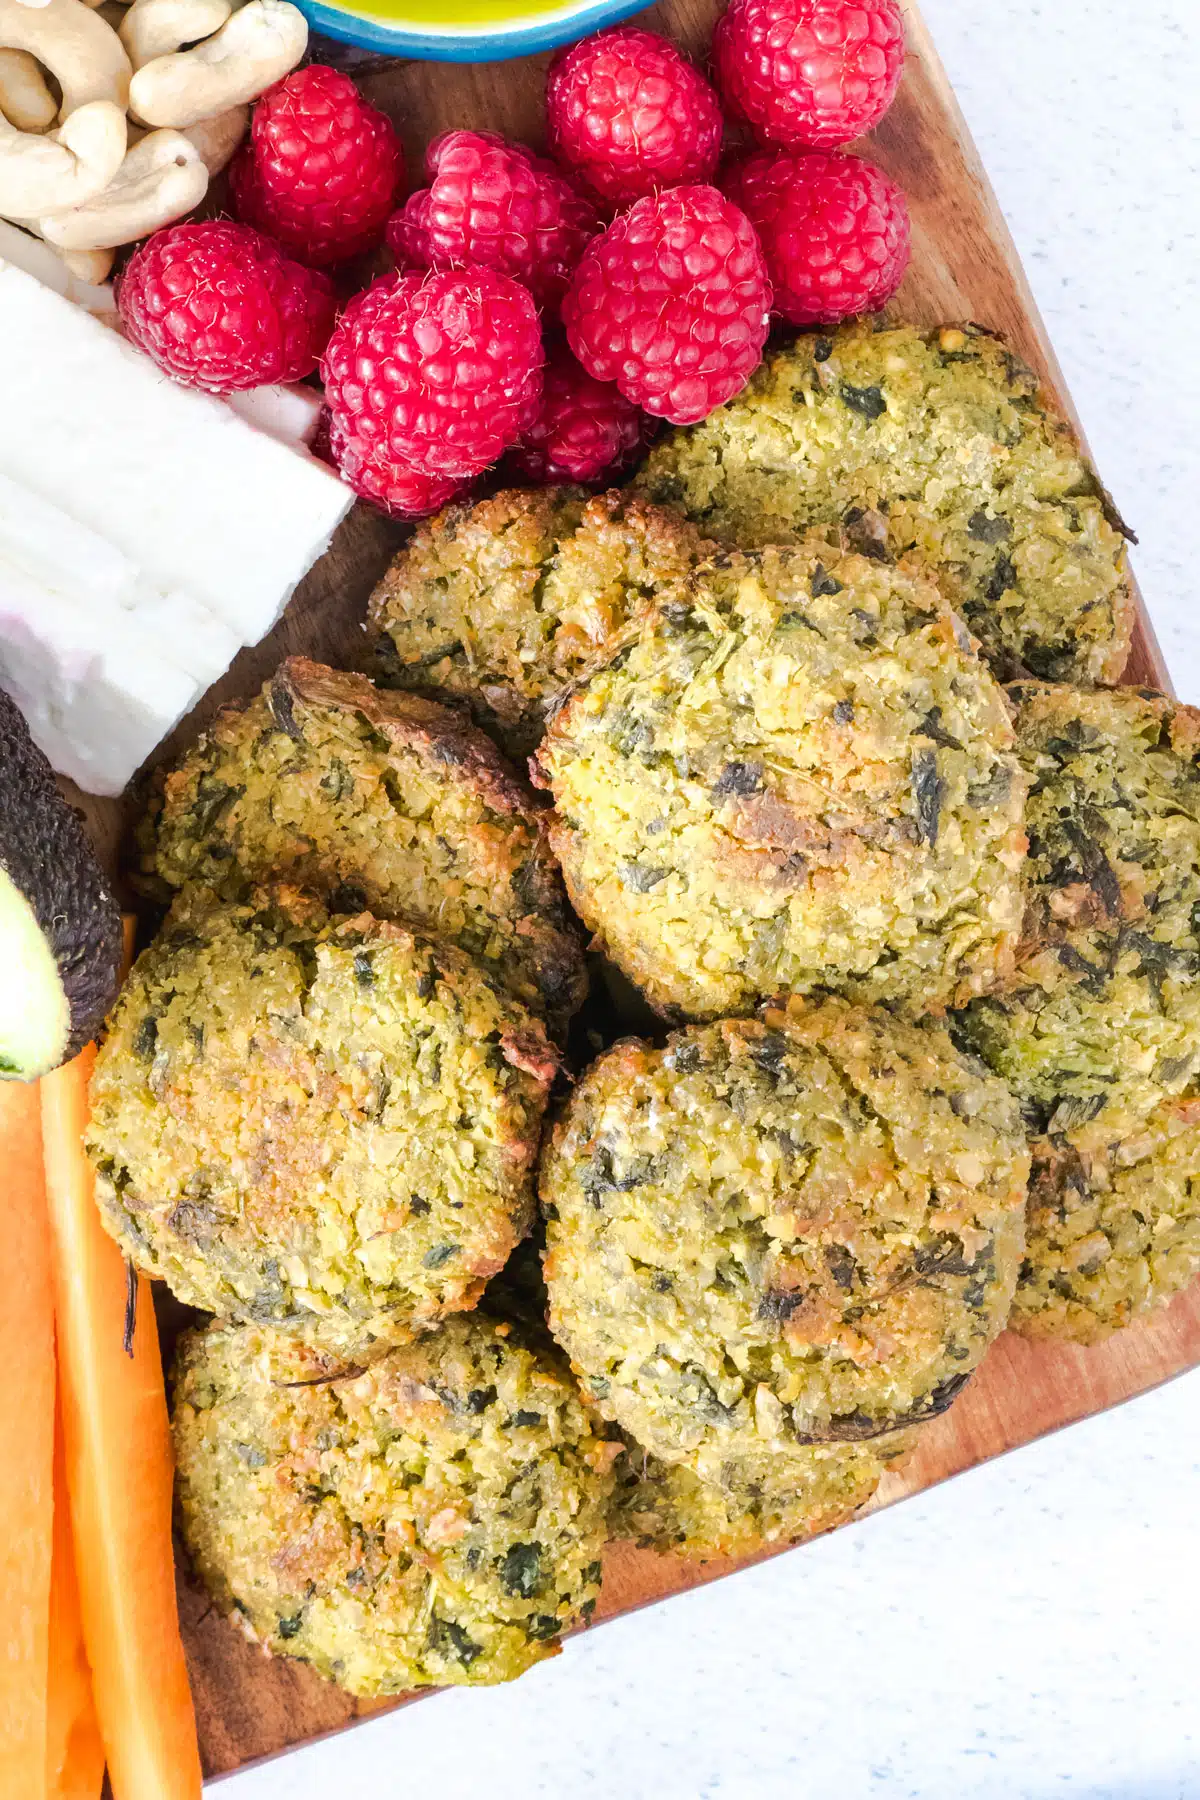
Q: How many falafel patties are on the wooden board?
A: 10